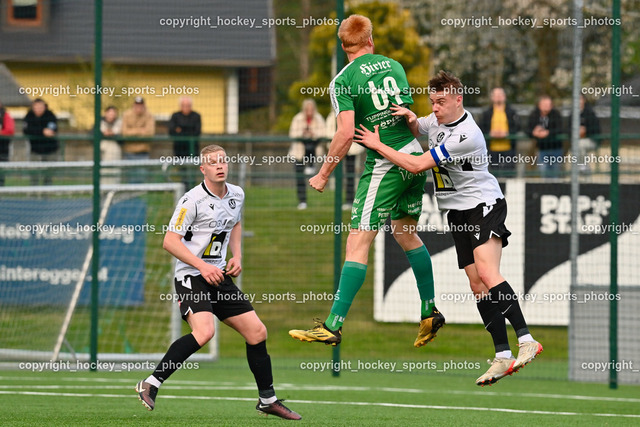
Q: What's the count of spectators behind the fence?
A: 10